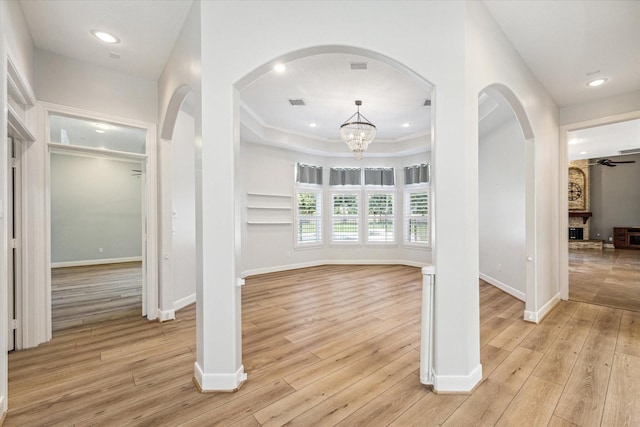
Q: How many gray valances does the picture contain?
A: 4